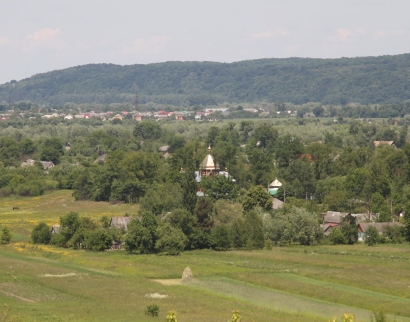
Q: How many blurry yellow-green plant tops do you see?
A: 3